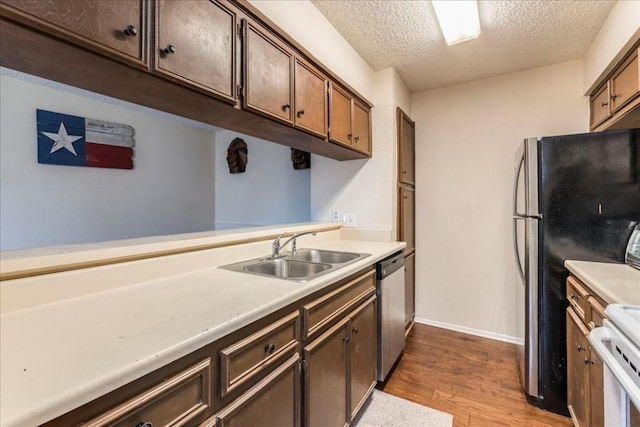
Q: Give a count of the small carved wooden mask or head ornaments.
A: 2